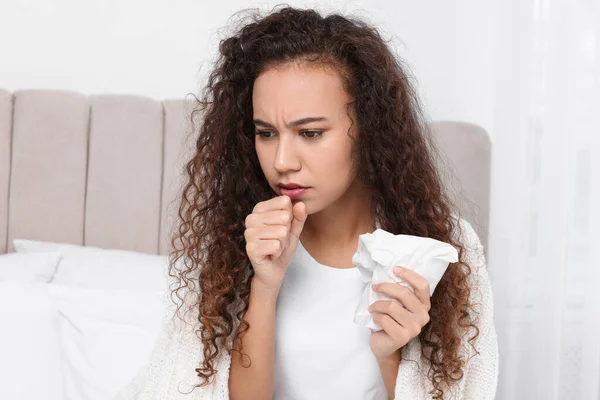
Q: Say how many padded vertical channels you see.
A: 5